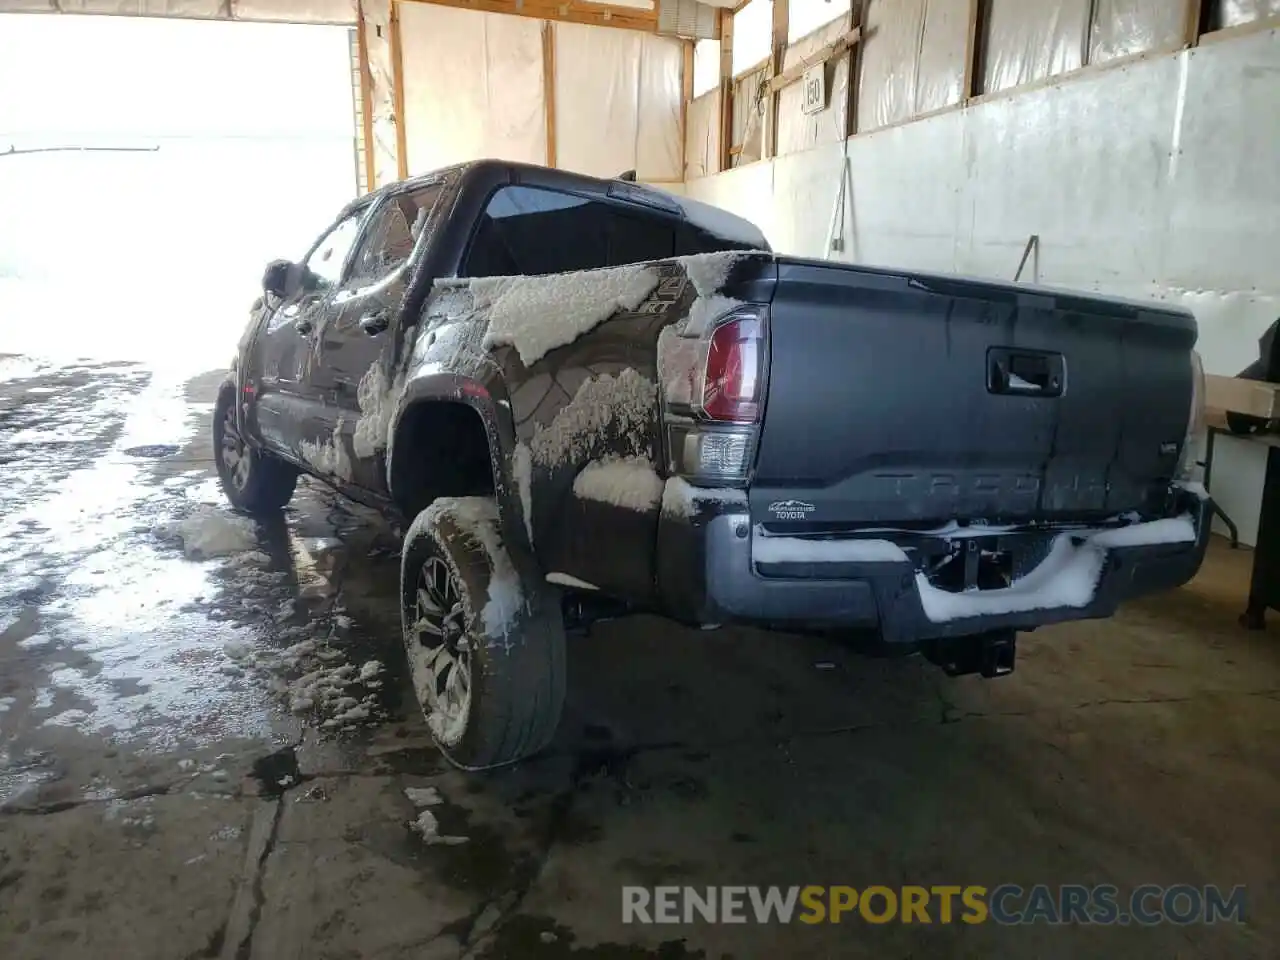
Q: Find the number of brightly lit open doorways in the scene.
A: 1